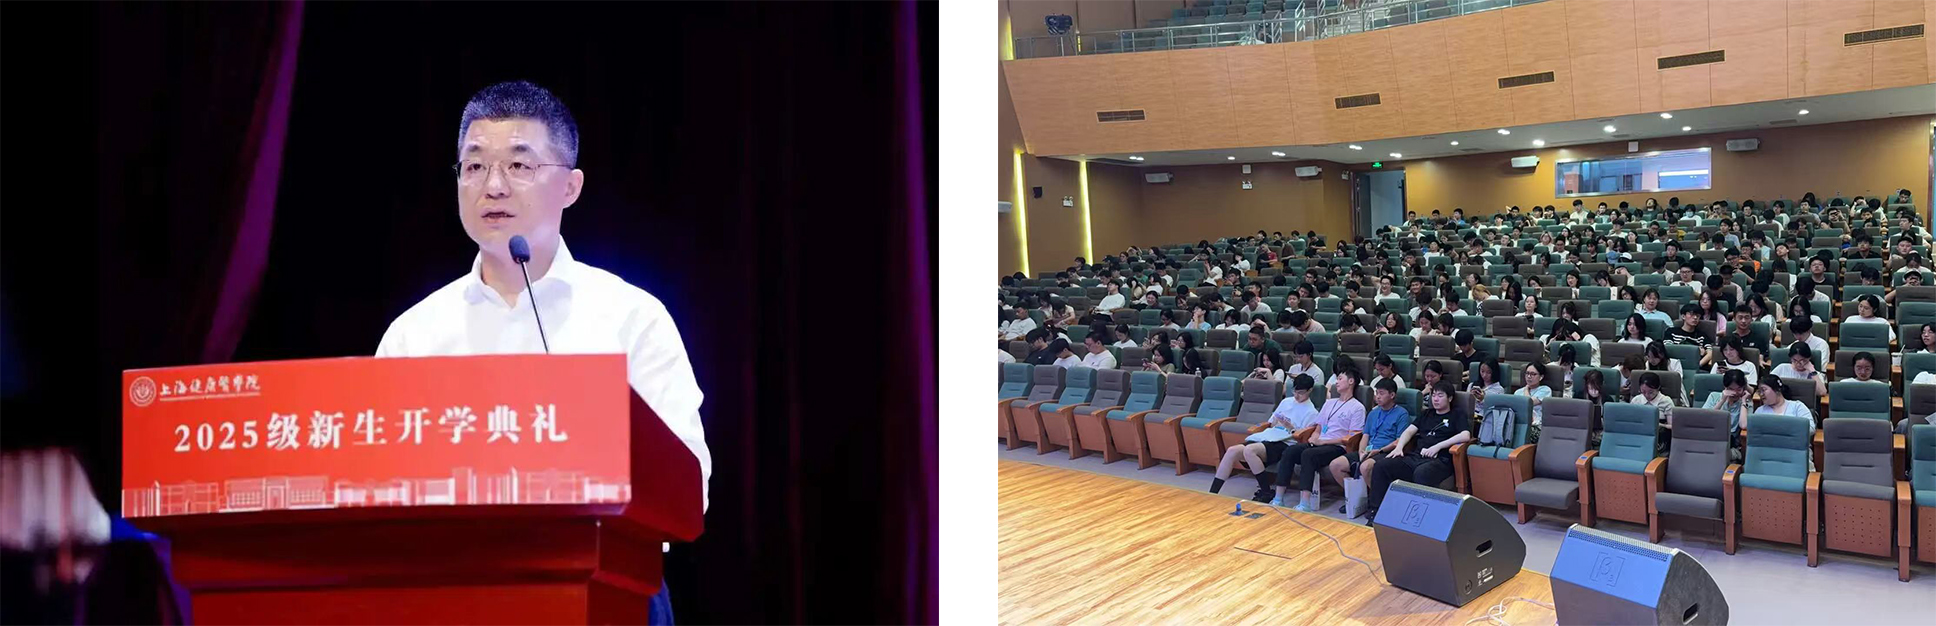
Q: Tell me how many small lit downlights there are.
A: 12